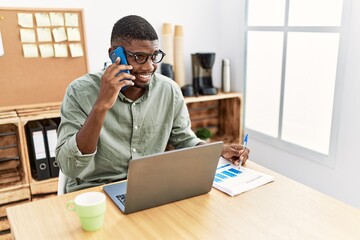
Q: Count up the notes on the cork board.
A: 12